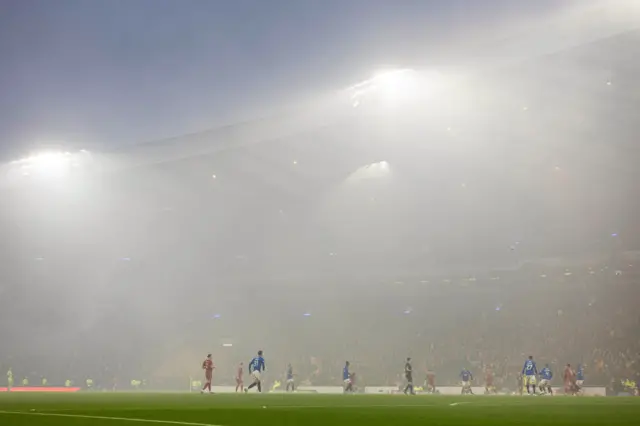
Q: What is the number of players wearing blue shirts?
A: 7